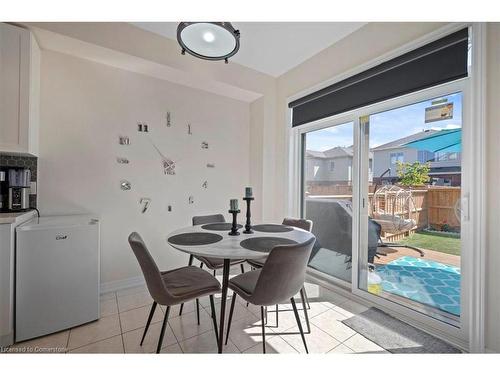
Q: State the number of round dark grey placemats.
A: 4